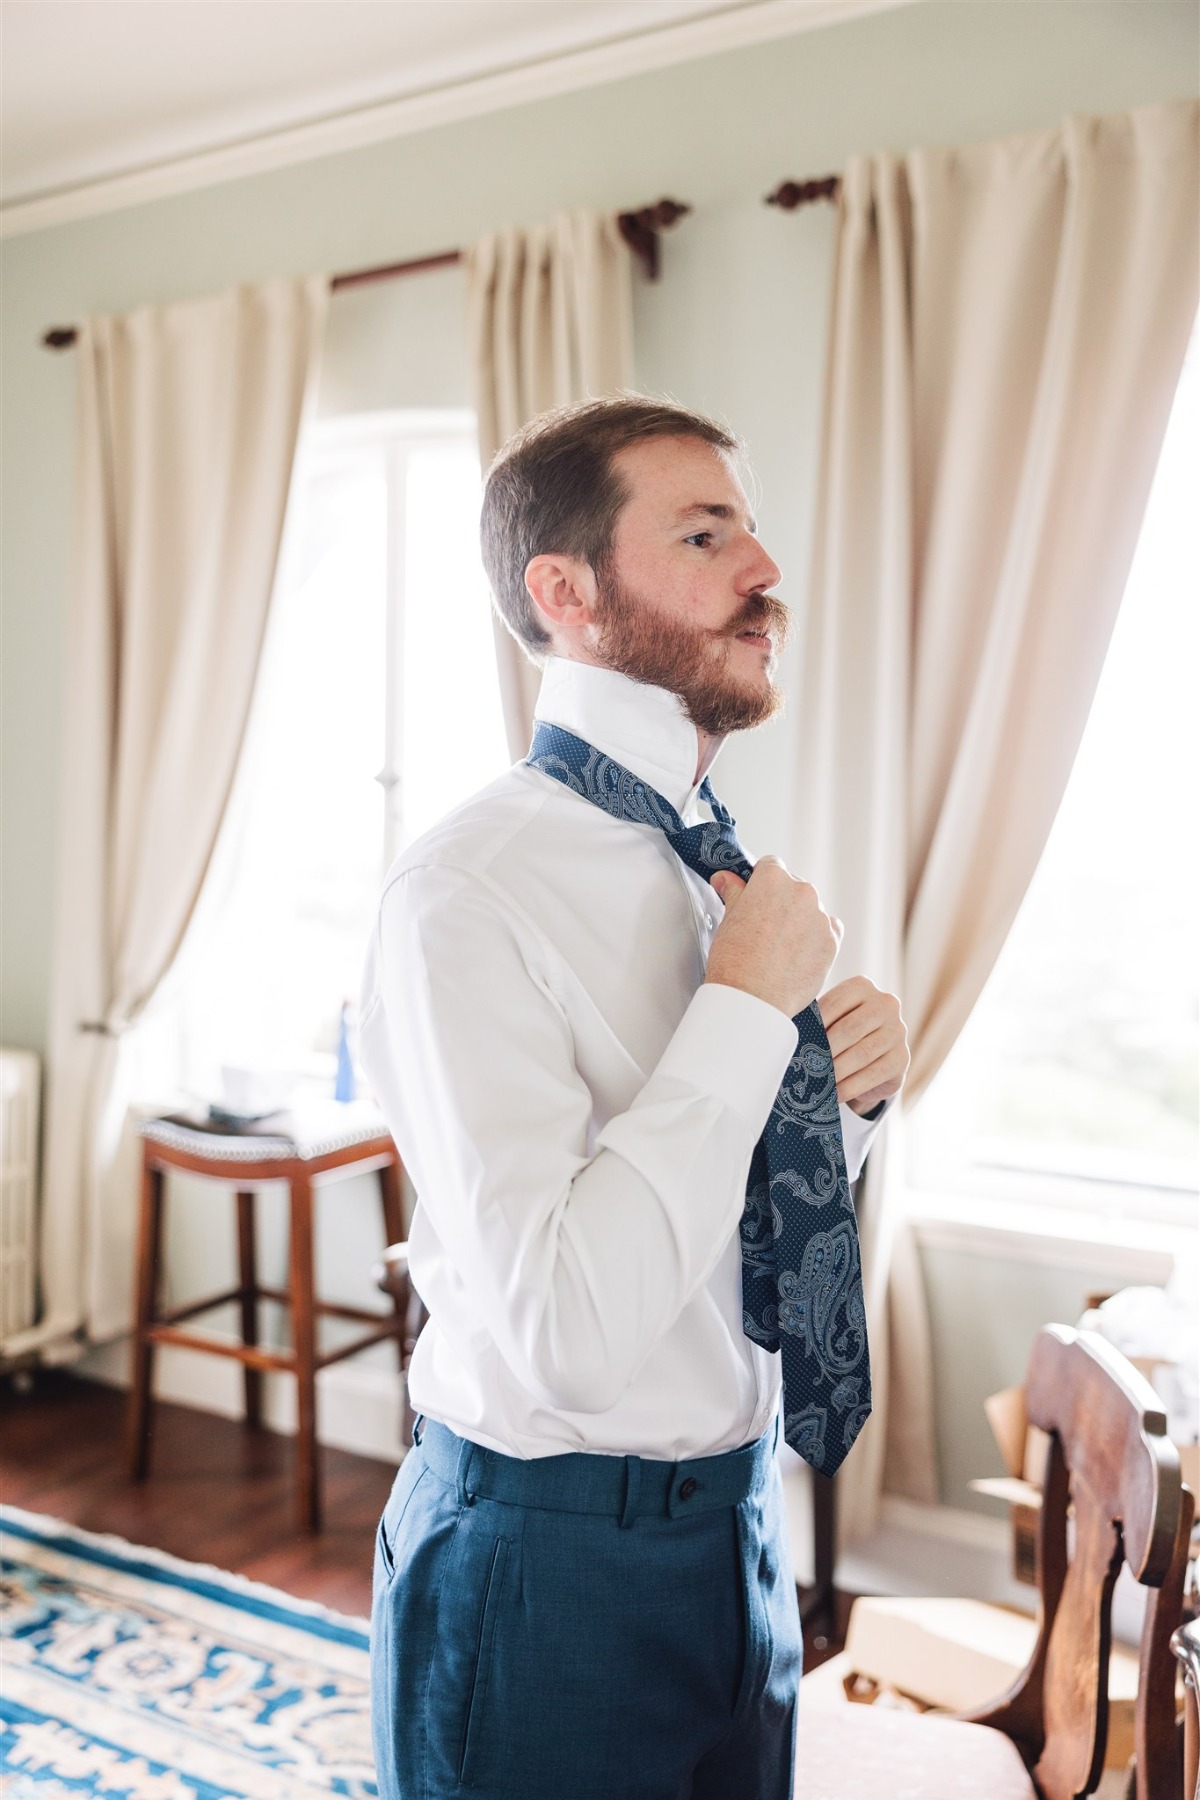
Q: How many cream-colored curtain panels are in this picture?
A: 3